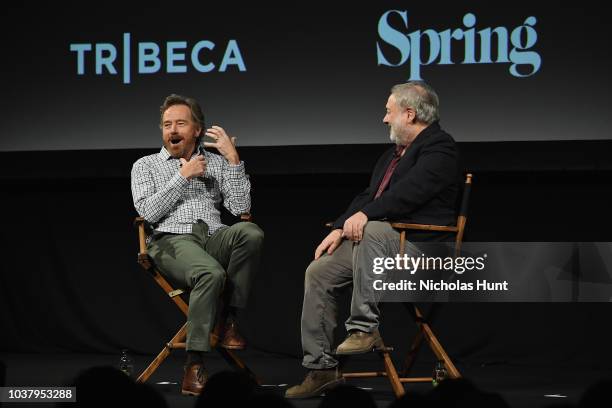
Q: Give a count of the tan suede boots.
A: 2